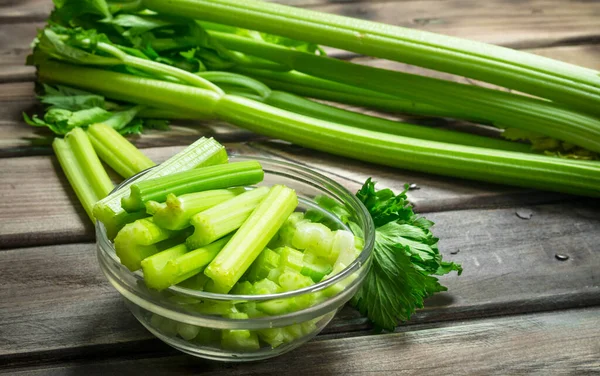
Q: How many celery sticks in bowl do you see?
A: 7